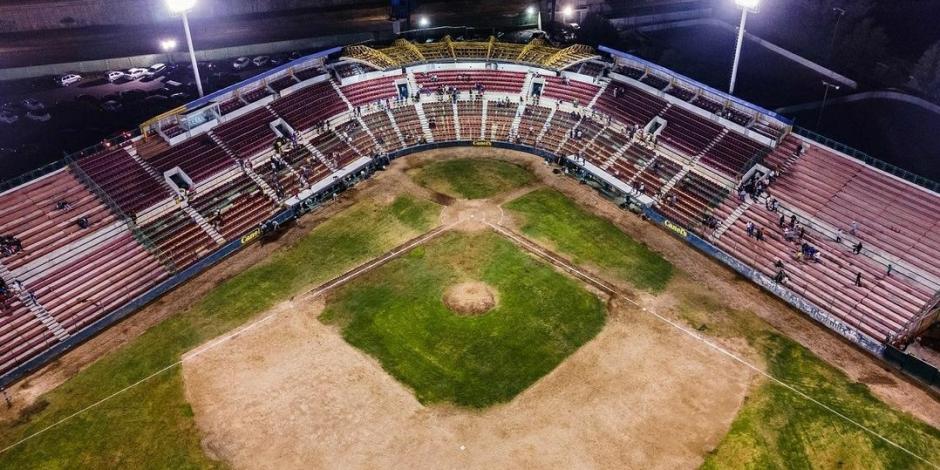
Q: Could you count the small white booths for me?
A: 6